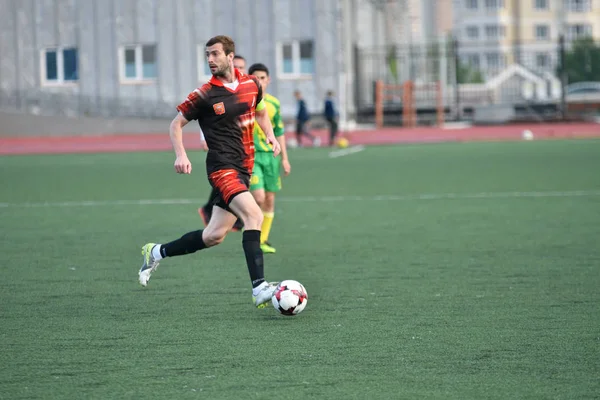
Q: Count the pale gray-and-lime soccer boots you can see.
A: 2